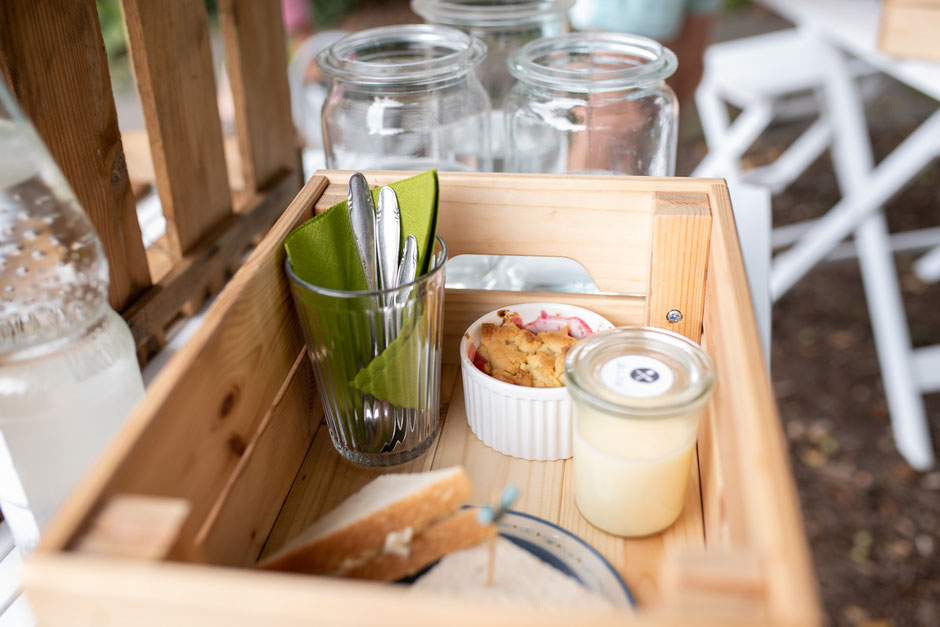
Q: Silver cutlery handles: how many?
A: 3